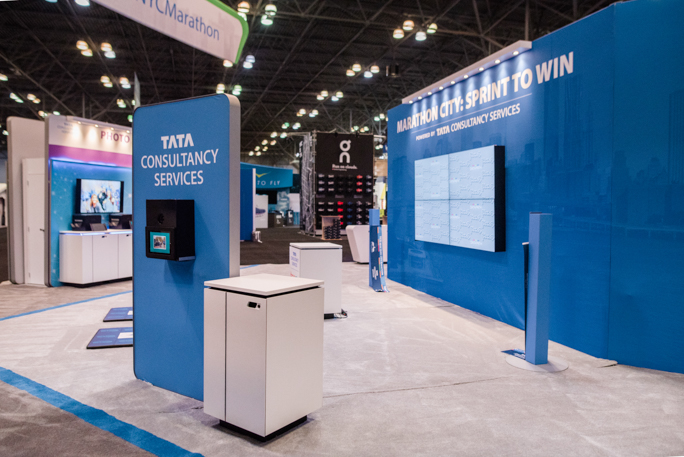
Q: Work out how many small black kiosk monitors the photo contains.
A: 1